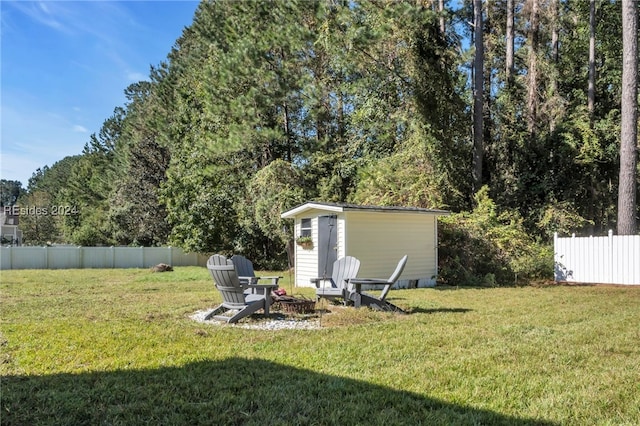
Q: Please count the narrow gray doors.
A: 1